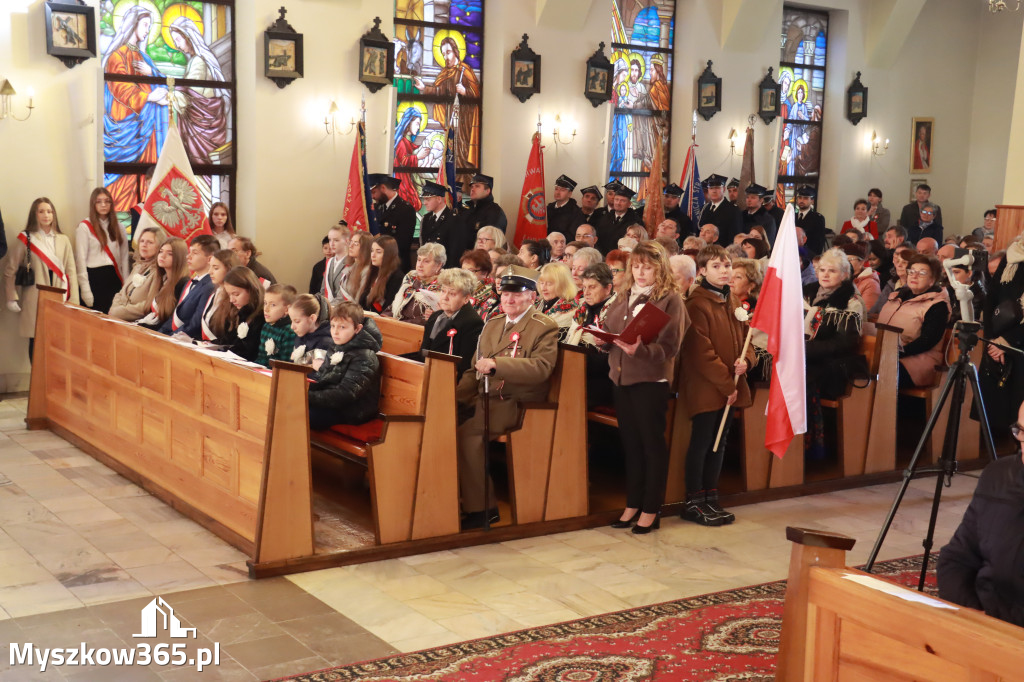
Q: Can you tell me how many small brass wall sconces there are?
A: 5